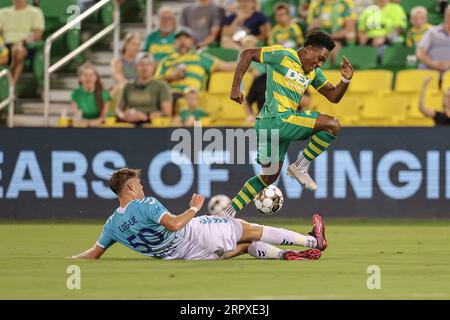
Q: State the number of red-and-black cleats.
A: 2